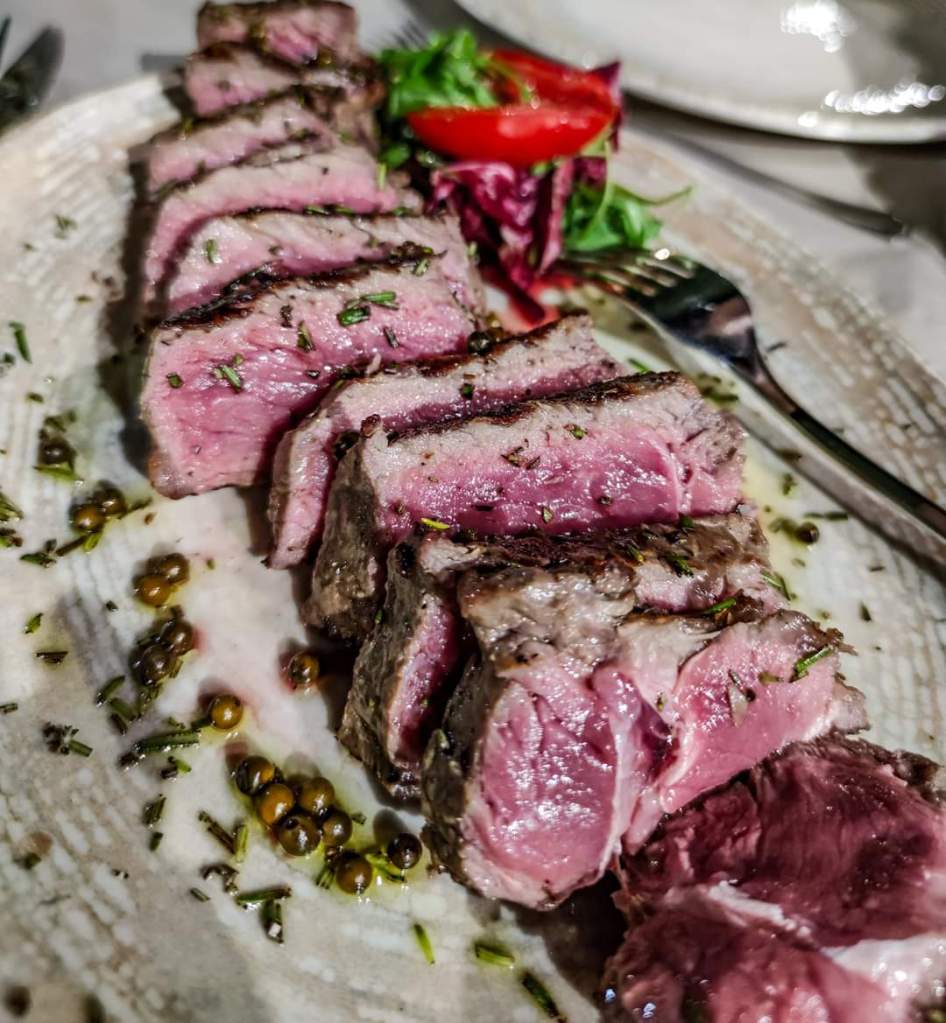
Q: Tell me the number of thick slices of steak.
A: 11